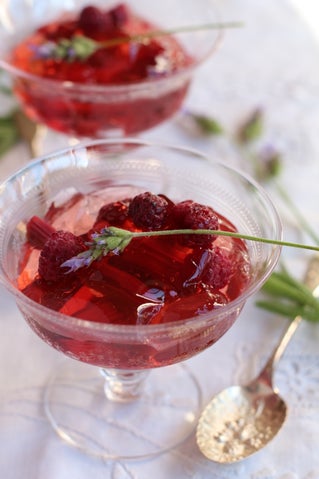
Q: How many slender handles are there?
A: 1